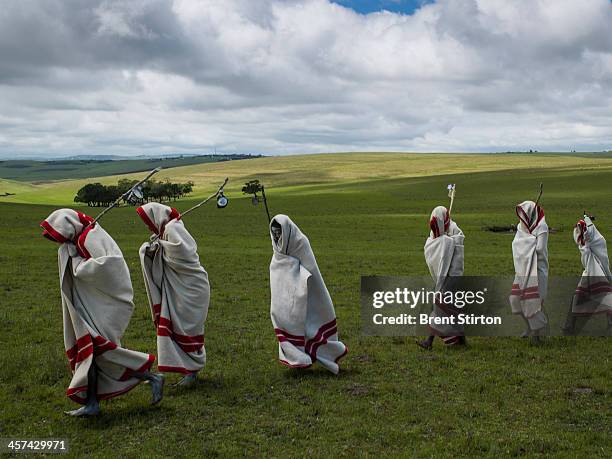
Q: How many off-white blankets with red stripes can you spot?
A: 6